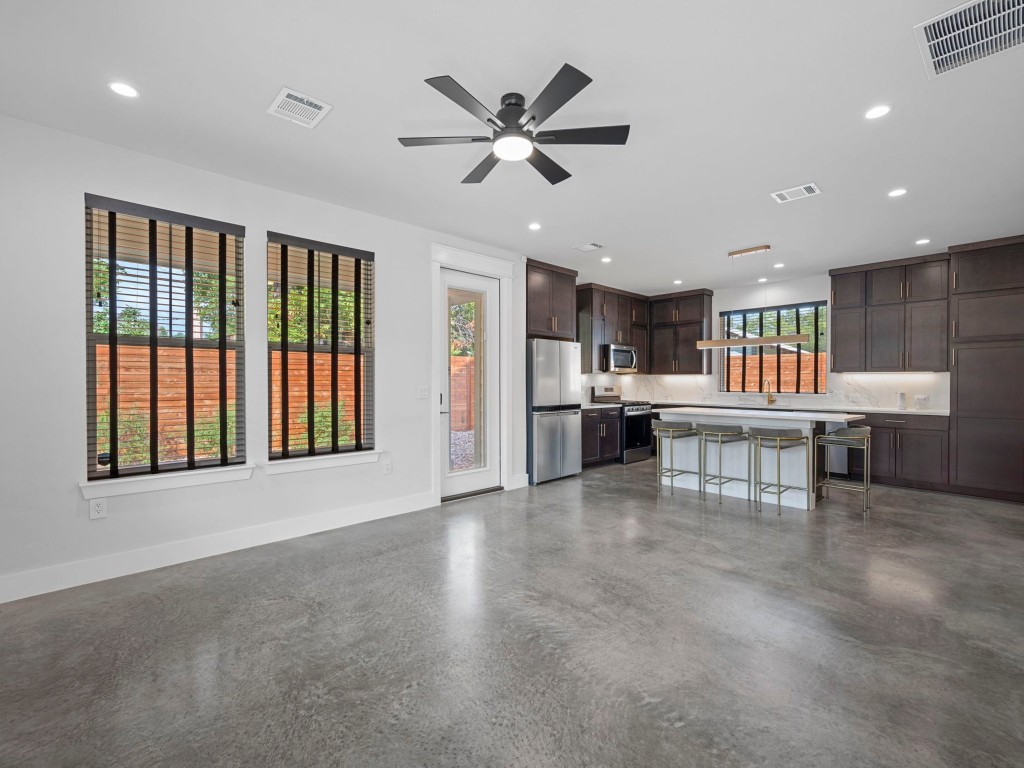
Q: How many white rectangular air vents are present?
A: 4